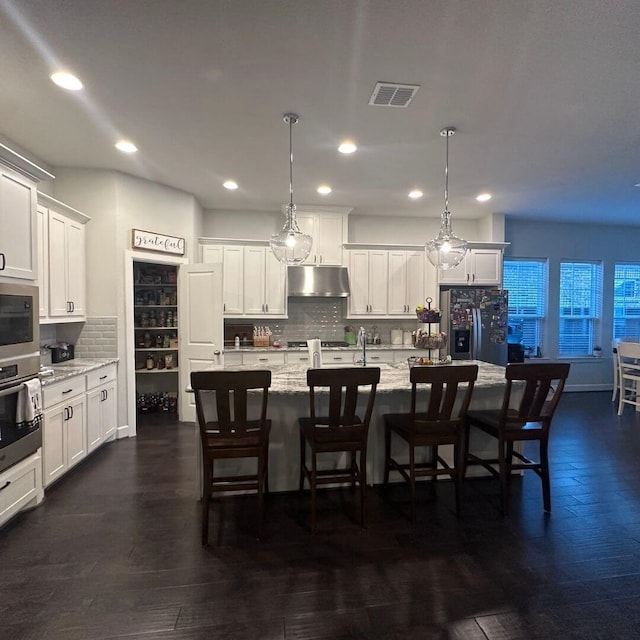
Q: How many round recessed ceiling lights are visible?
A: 7